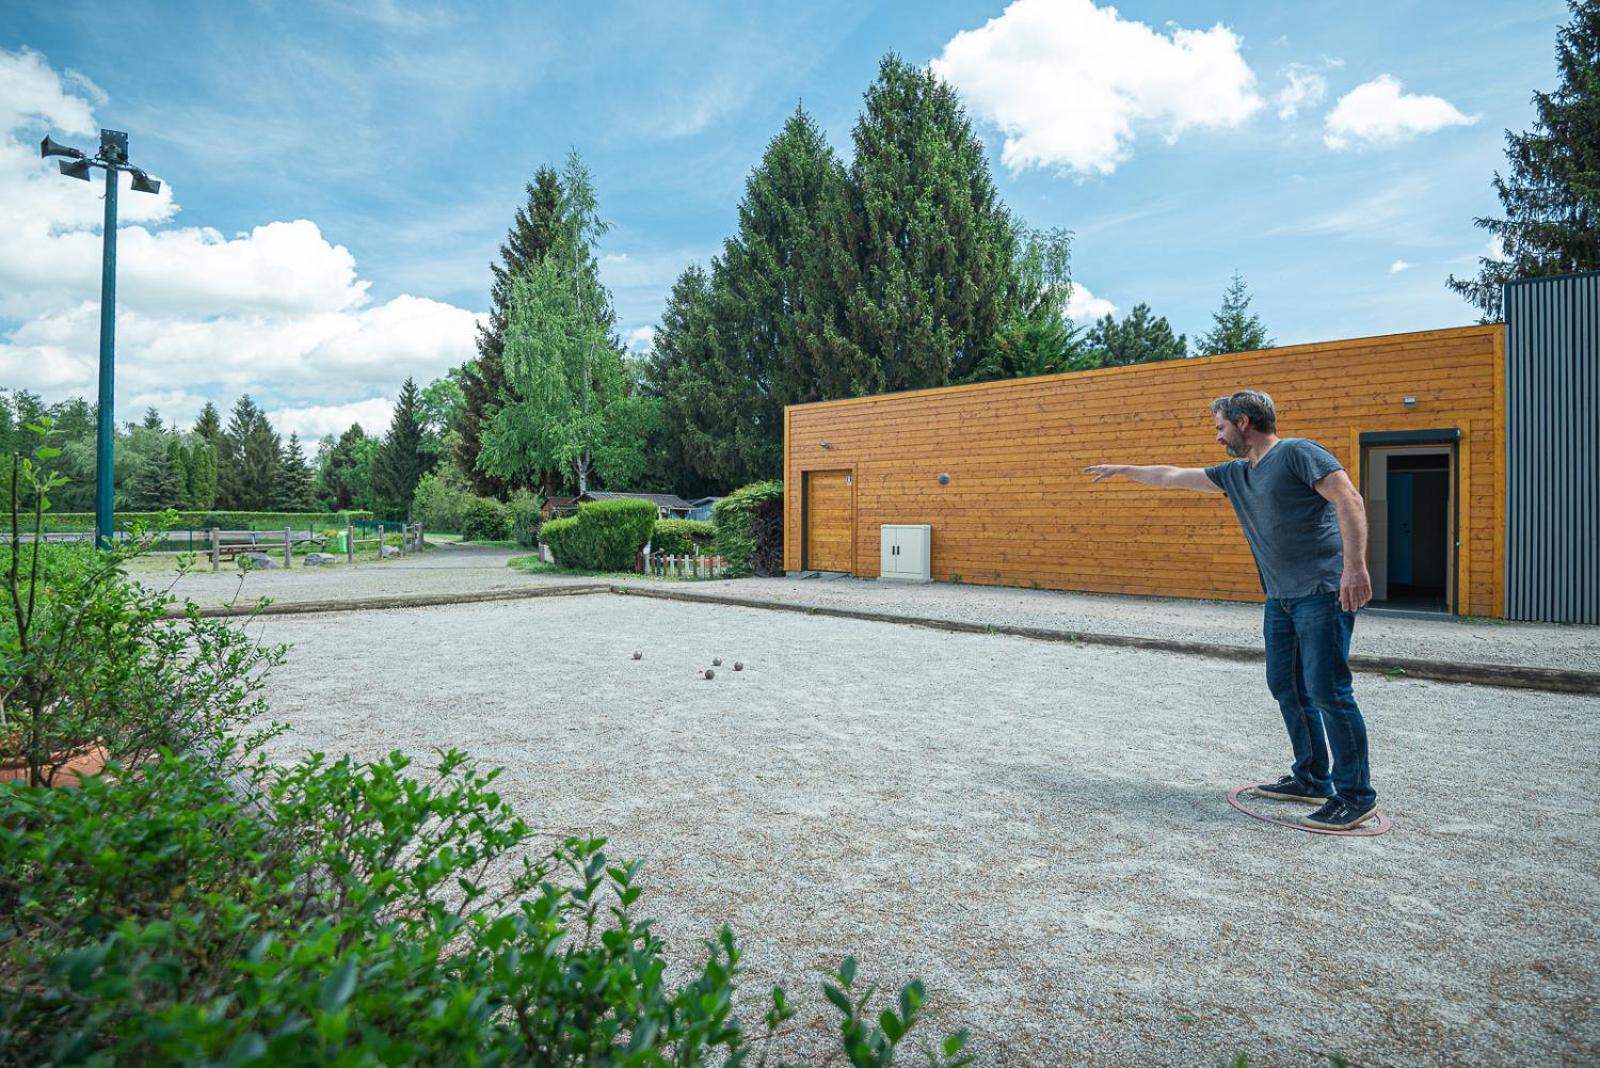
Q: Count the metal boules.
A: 5